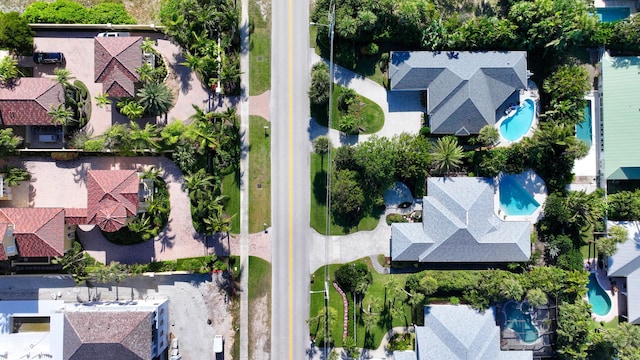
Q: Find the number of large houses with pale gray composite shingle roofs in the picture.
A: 3